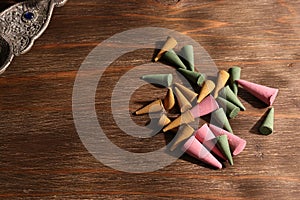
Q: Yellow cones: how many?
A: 10